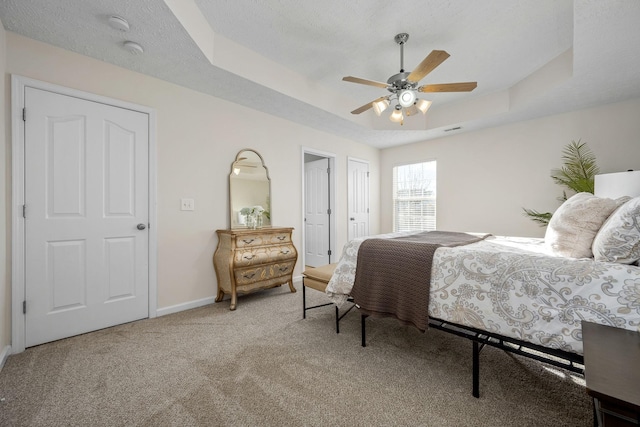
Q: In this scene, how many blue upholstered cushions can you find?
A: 0